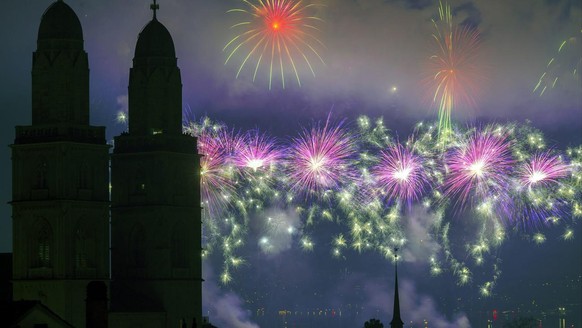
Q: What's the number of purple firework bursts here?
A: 6